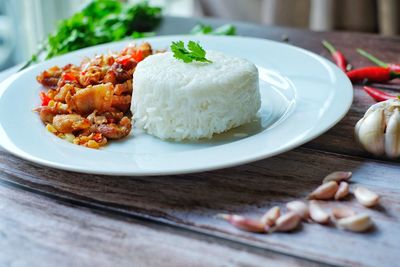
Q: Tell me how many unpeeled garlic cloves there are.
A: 11